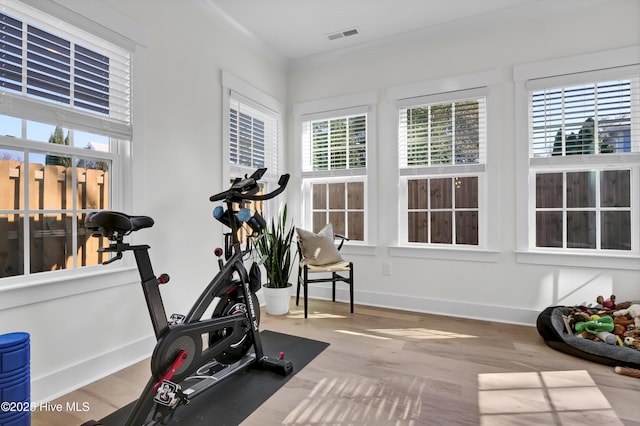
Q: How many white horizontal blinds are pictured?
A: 5